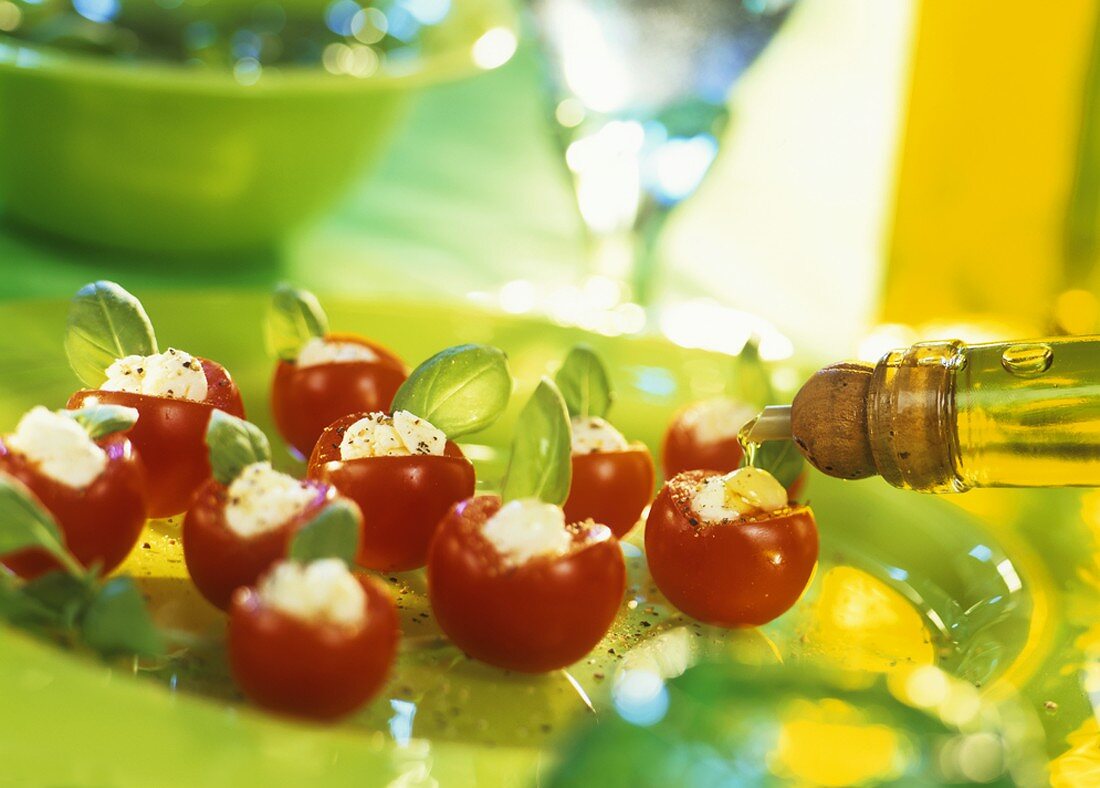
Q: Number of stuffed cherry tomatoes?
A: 10